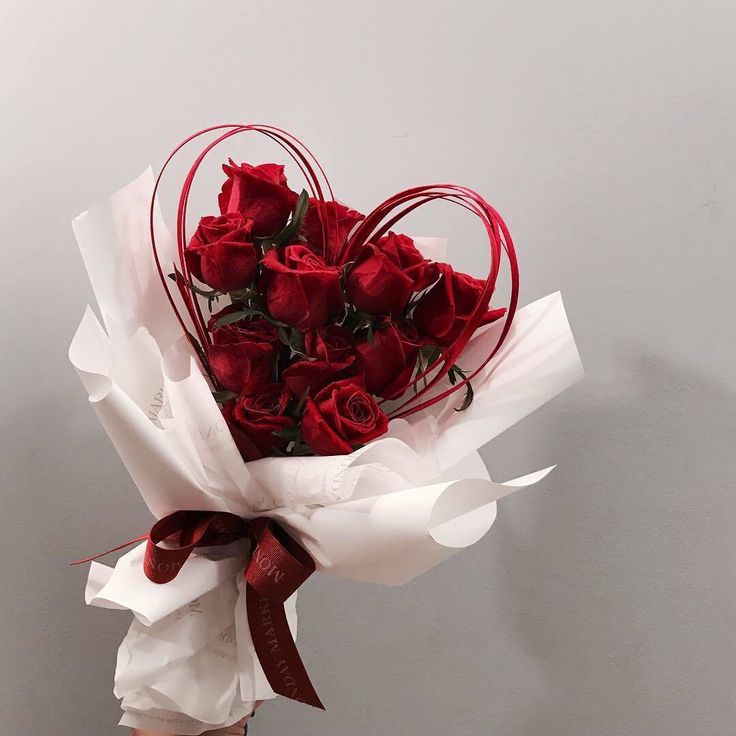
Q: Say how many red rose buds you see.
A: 11